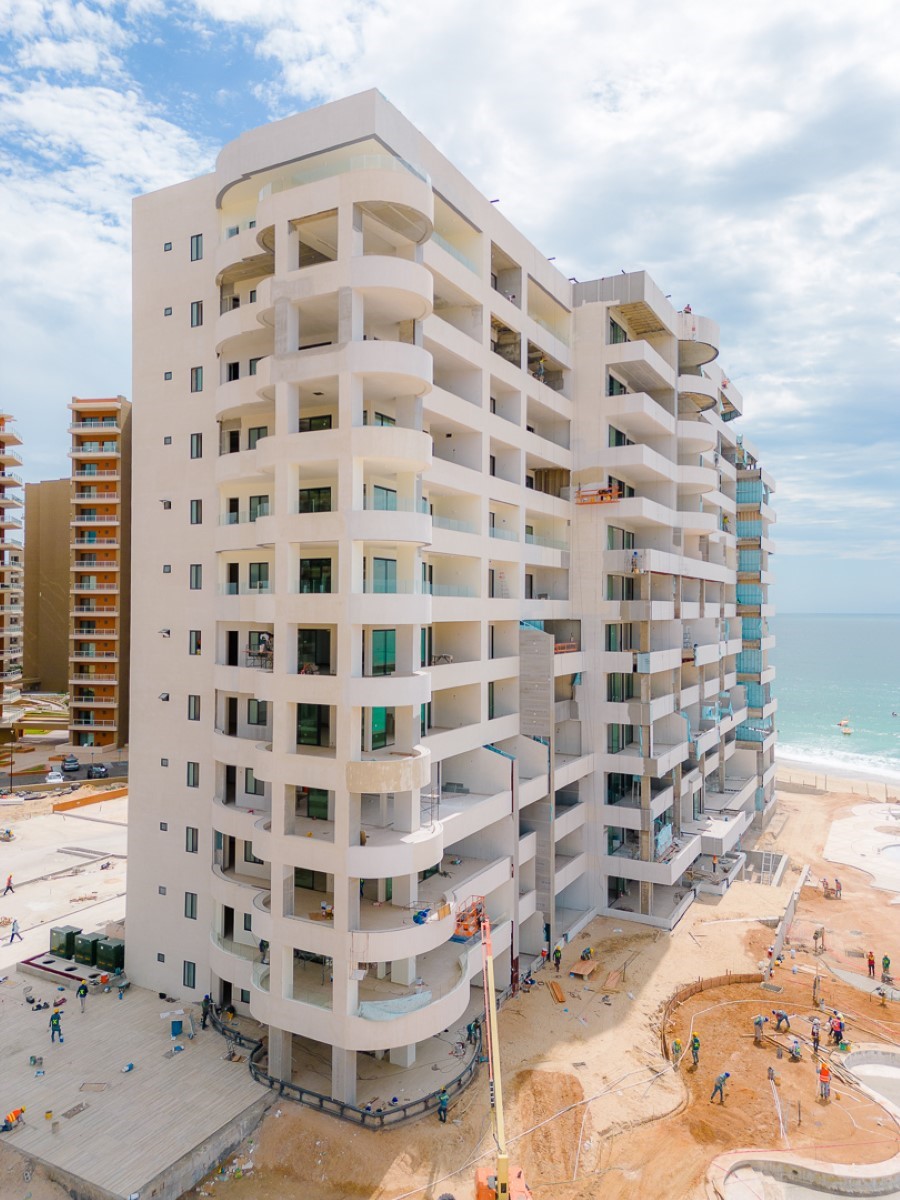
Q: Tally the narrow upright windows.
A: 12